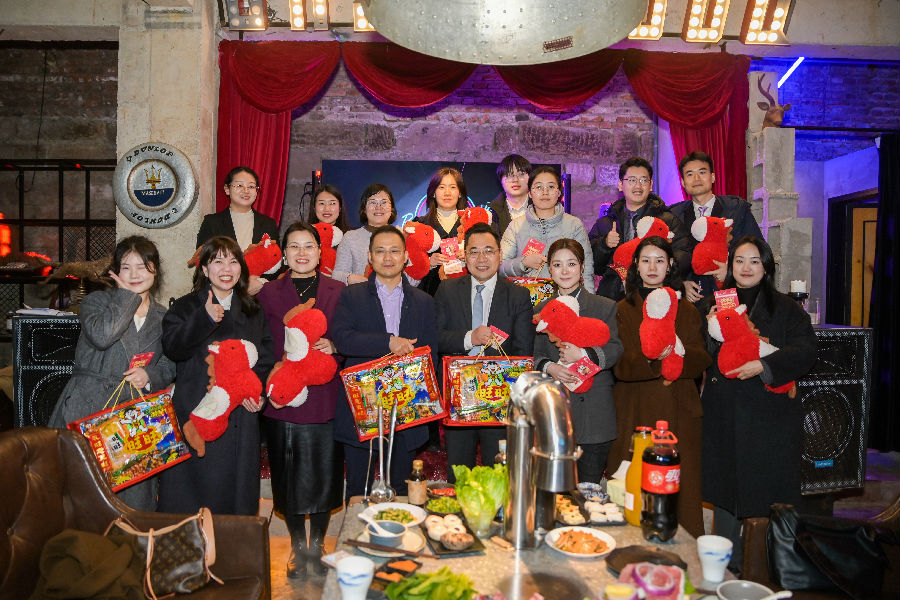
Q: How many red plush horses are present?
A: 11